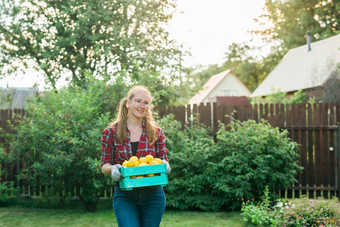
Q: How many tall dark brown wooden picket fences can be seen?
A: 1